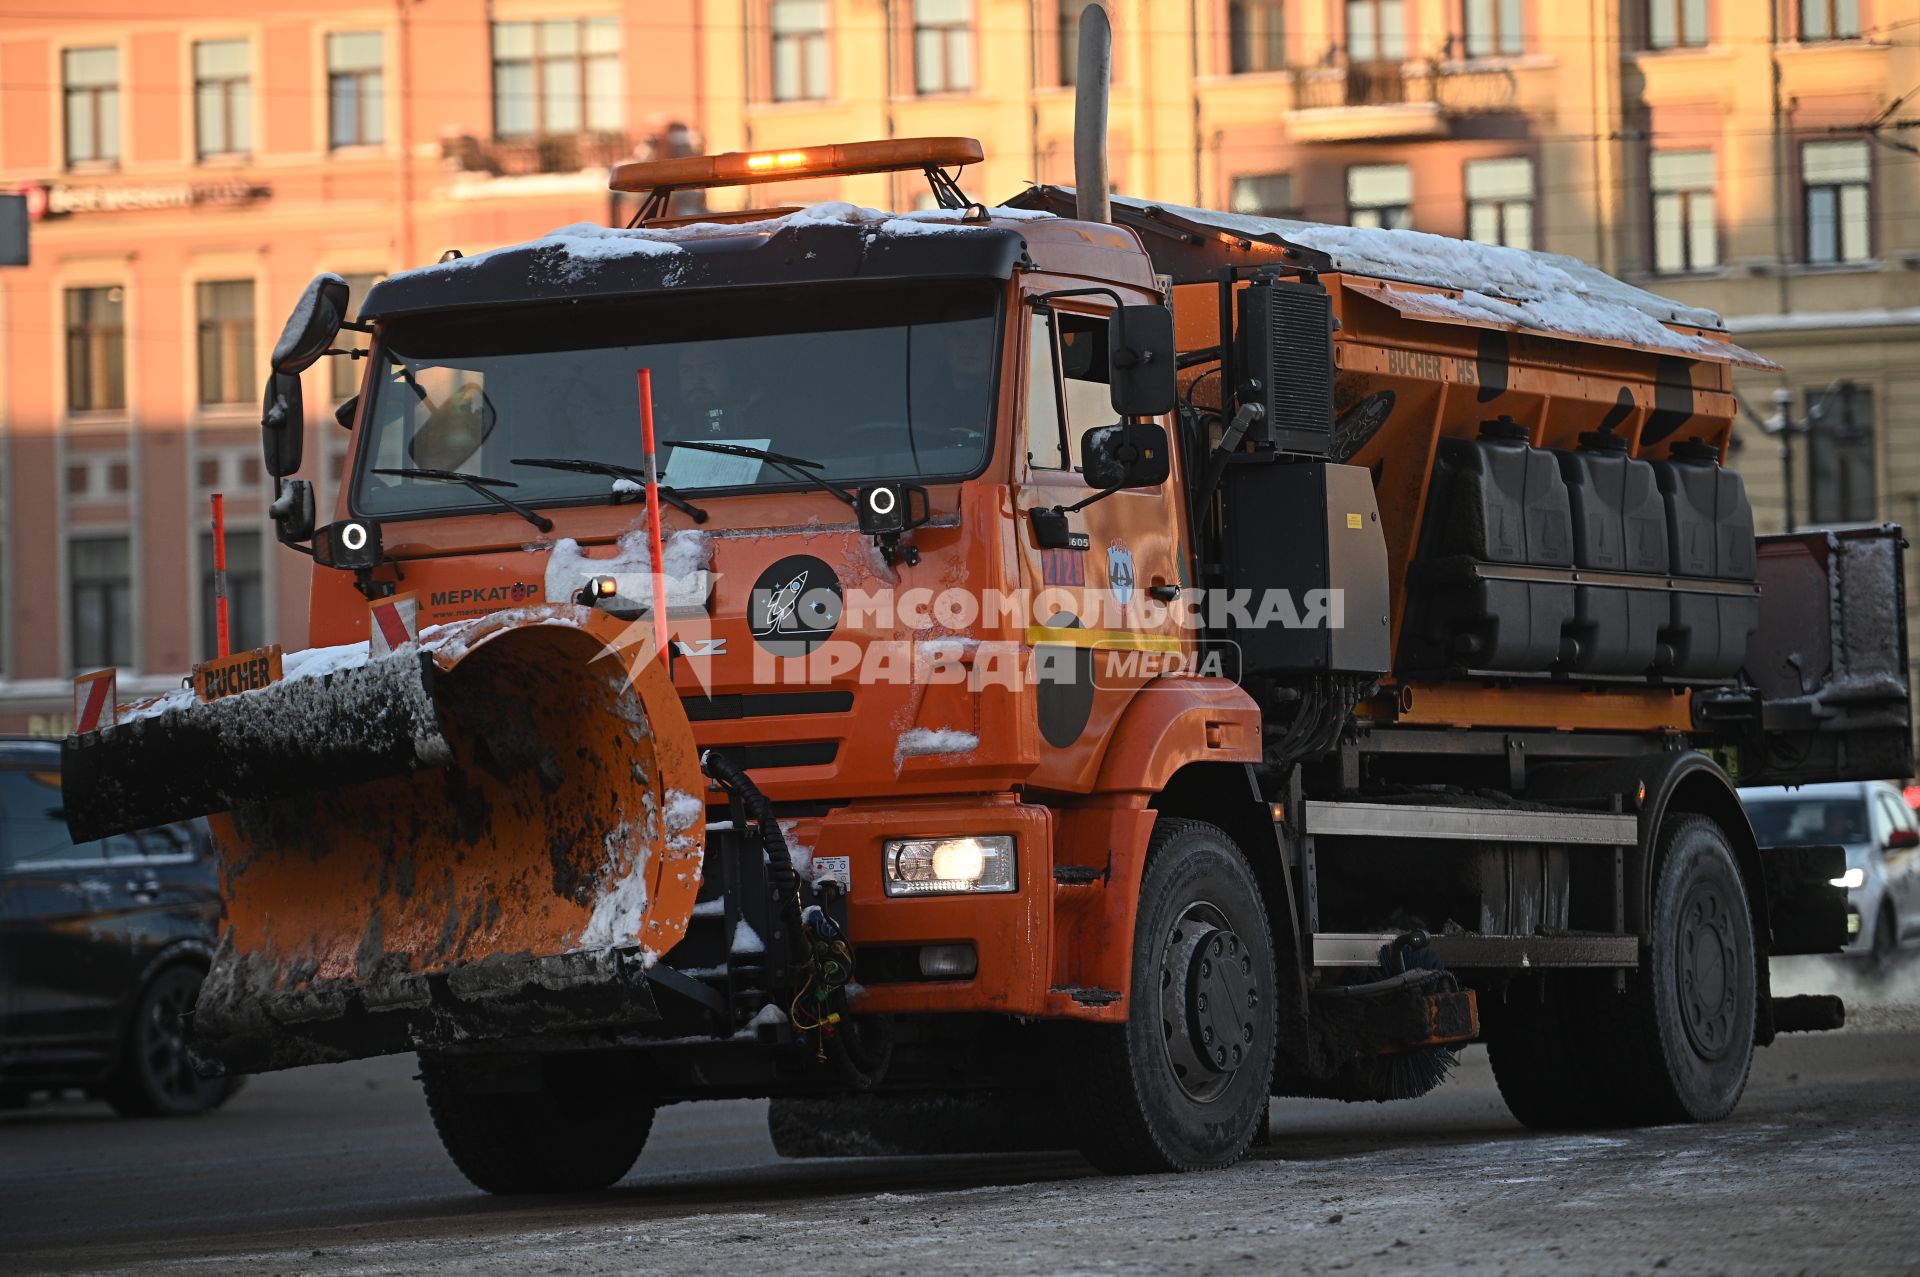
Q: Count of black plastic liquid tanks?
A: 3